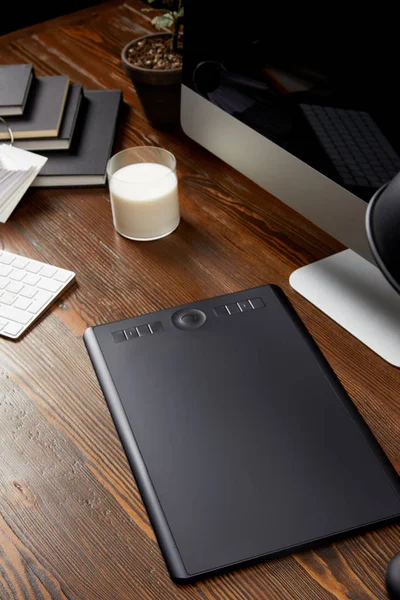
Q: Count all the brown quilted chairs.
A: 0